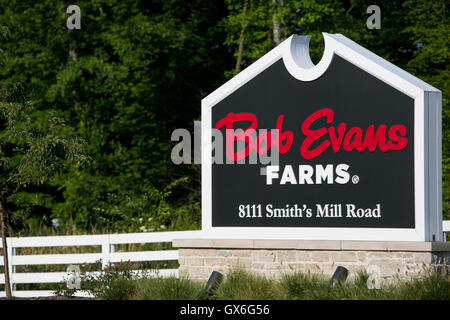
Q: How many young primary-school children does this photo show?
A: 0